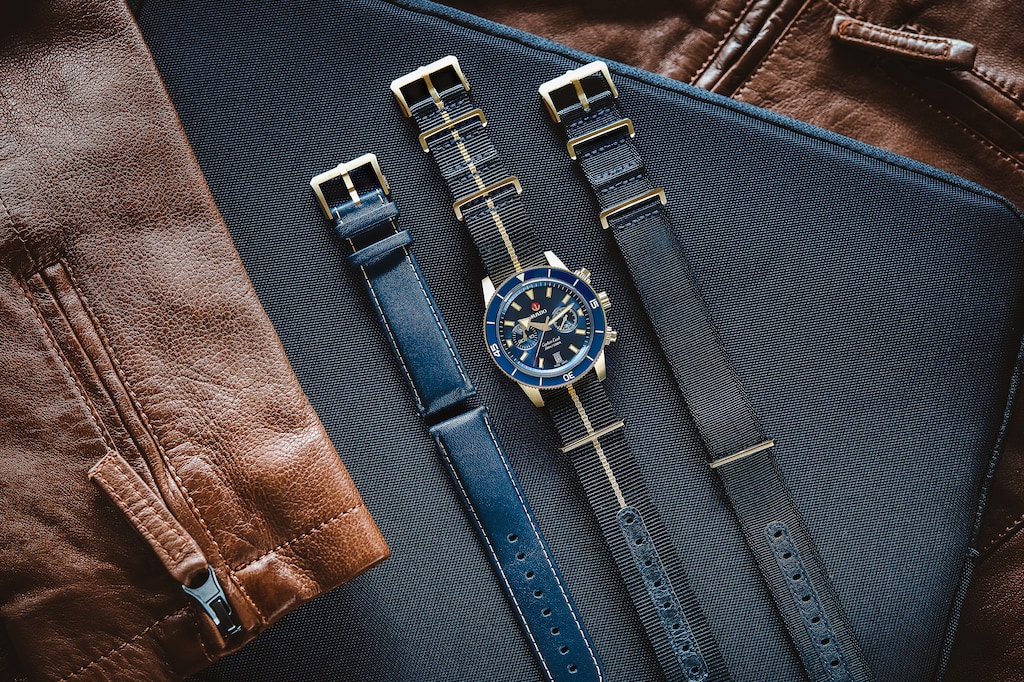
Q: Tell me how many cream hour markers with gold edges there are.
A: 11